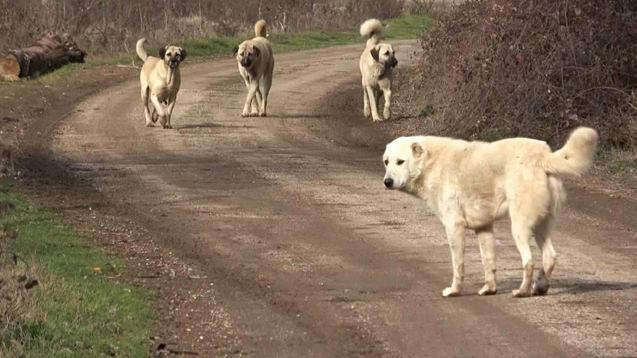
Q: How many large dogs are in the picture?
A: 4